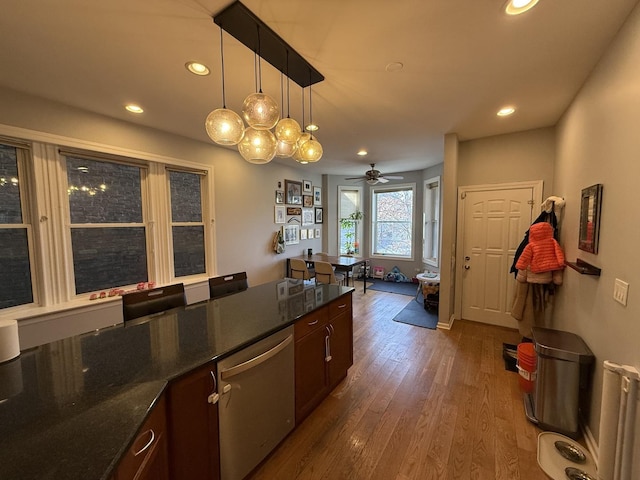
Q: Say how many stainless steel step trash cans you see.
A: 1